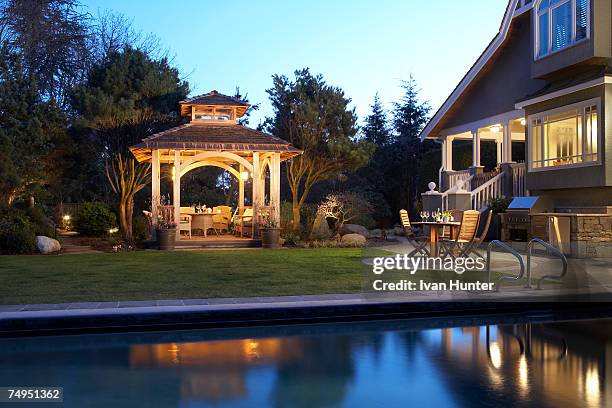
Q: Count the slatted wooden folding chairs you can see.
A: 4